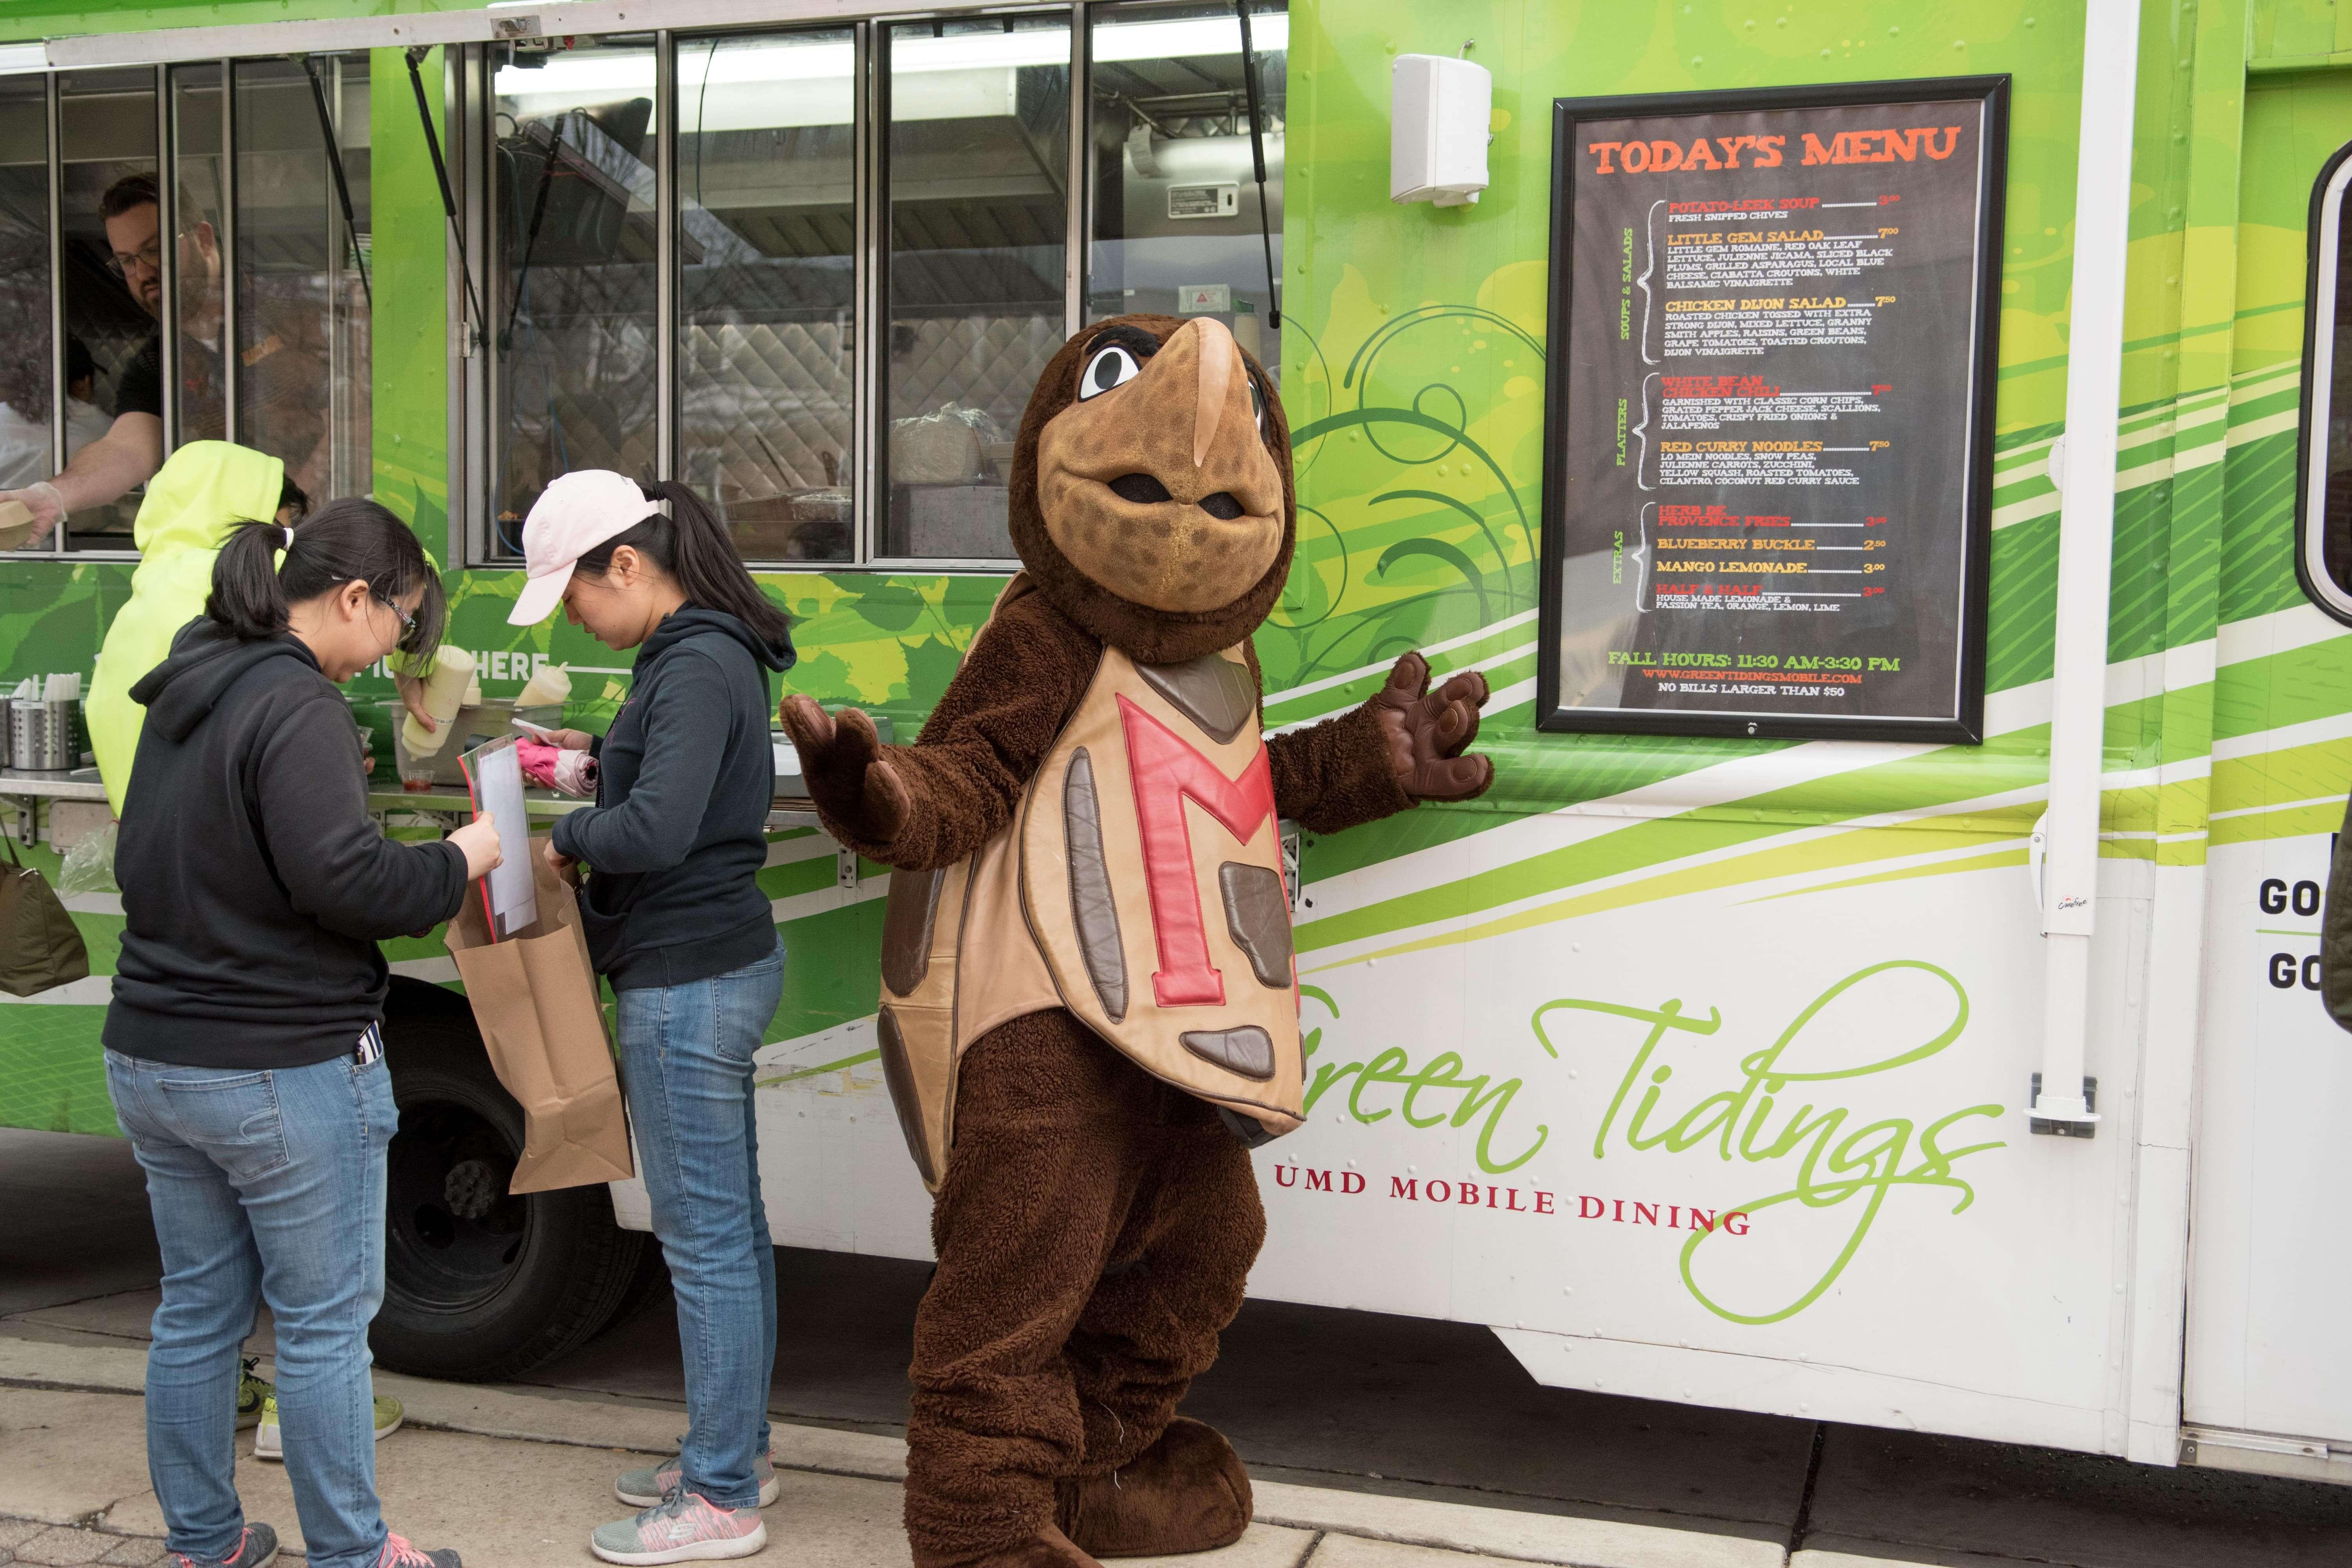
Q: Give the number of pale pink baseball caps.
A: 1